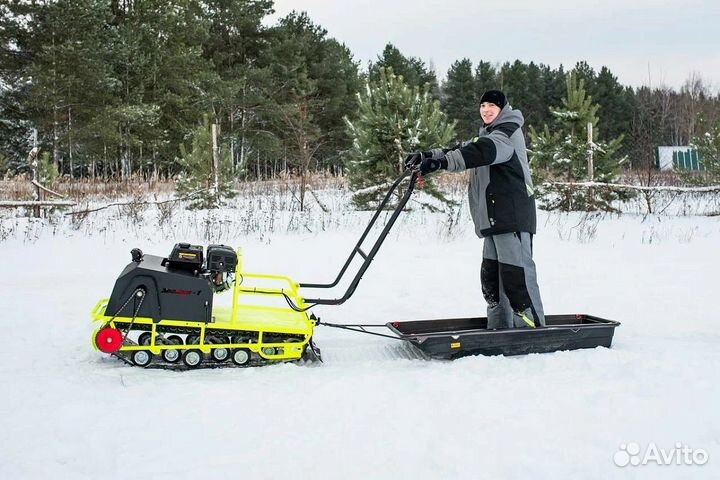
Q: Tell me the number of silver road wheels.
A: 5